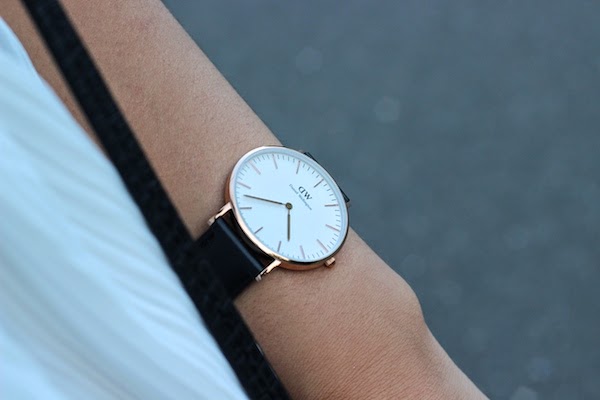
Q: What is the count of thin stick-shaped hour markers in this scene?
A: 12